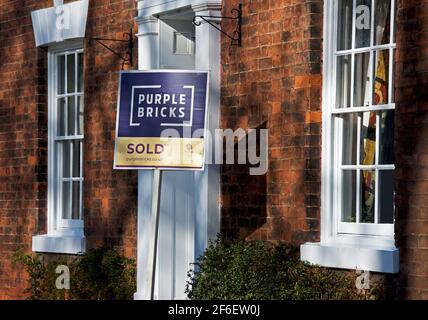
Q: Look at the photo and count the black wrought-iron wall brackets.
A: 2